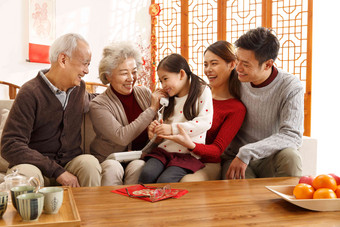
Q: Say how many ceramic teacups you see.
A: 4